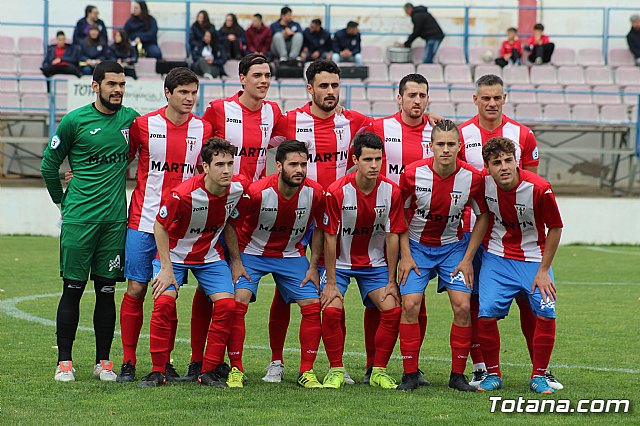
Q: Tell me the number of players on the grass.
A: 11